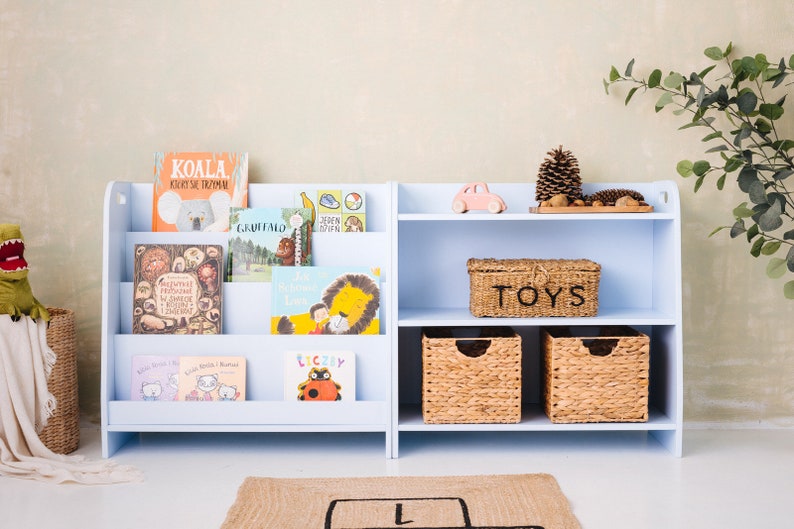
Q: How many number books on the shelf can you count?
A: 8